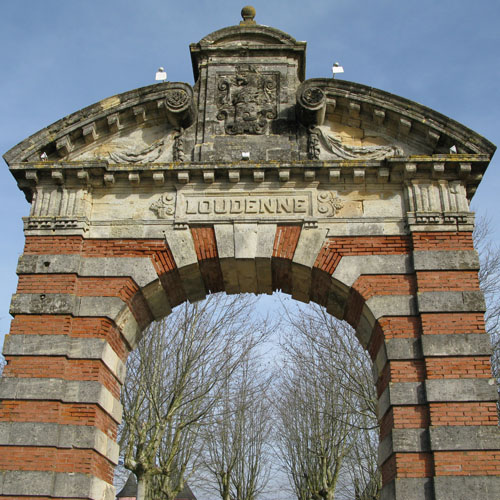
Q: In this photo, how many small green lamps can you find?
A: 0